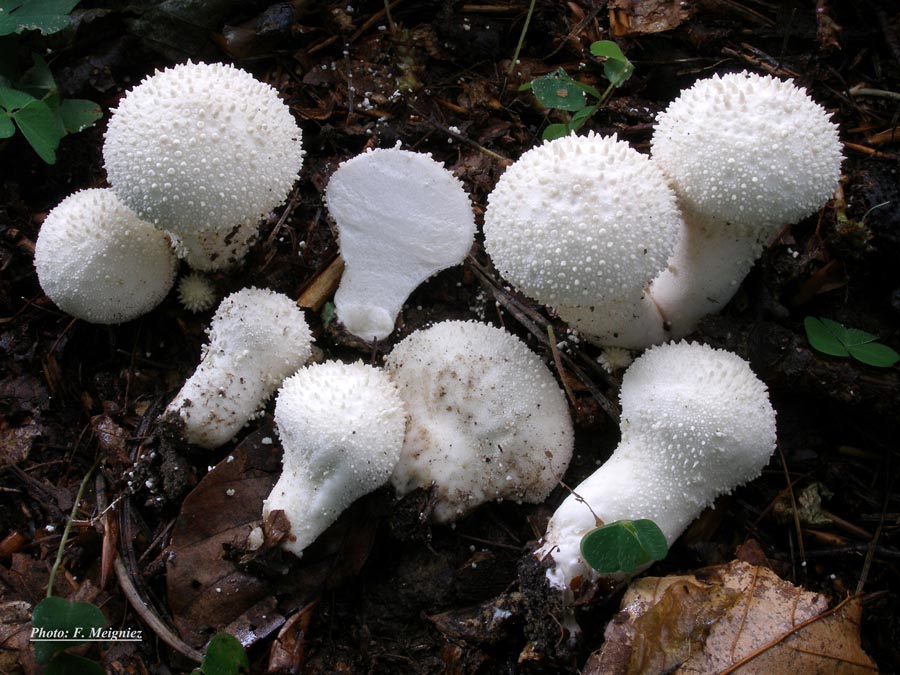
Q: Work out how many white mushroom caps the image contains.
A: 9